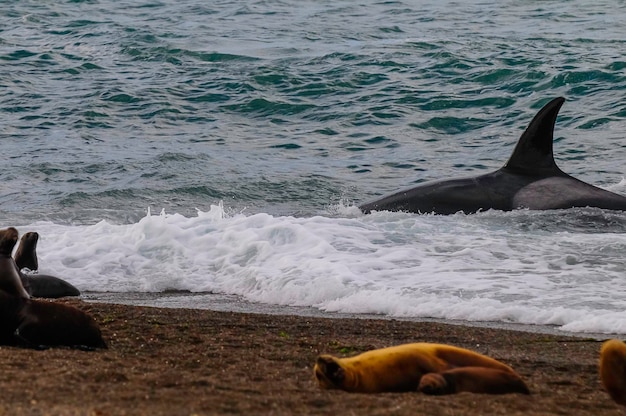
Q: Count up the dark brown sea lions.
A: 2